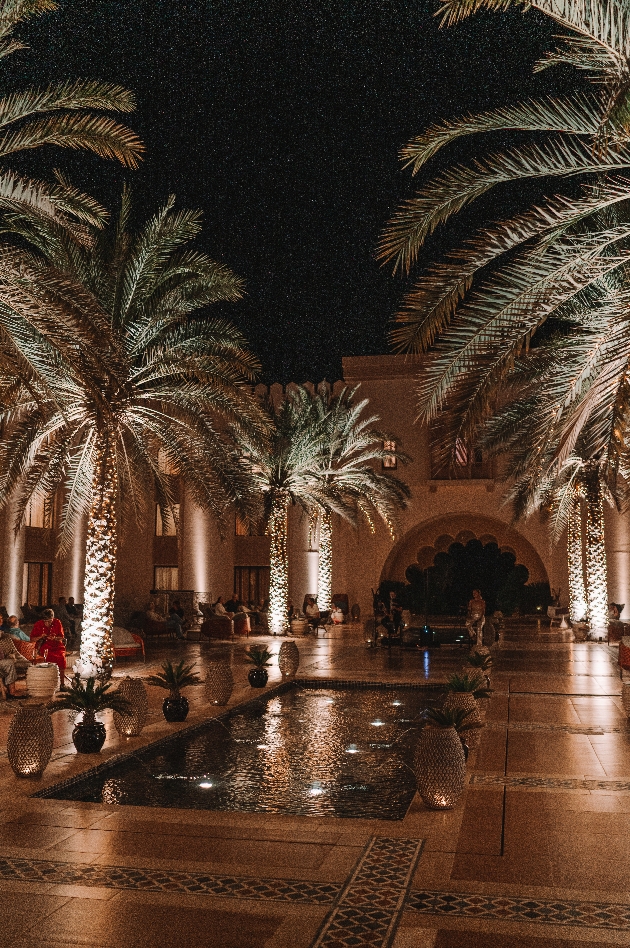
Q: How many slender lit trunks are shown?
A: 5